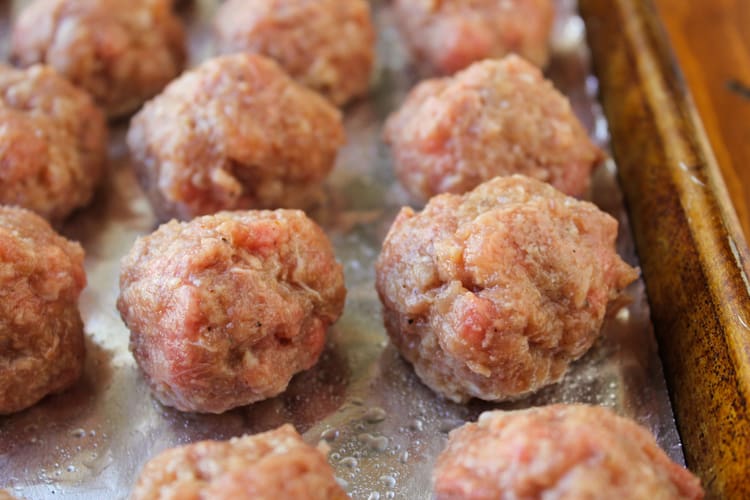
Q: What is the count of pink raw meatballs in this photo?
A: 11